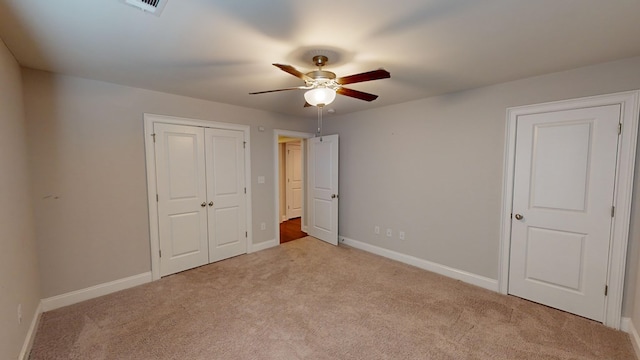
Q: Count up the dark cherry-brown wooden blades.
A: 5